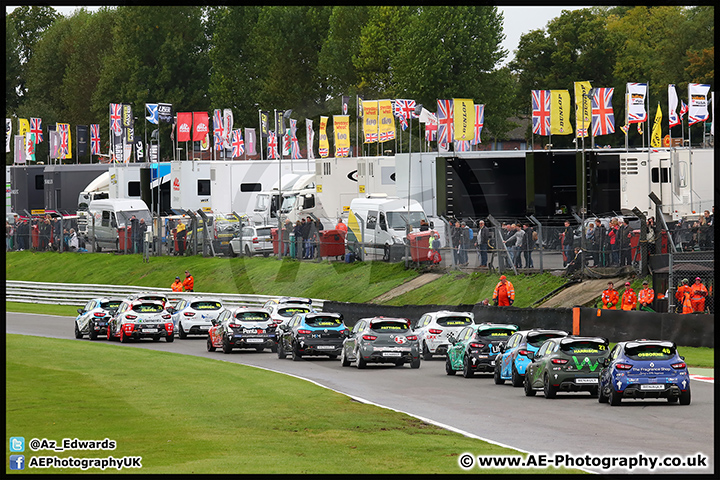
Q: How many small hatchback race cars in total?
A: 14